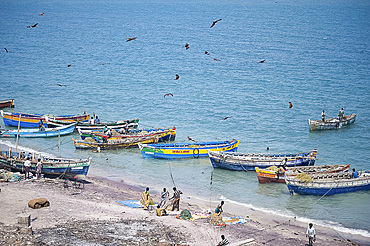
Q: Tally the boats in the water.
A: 11